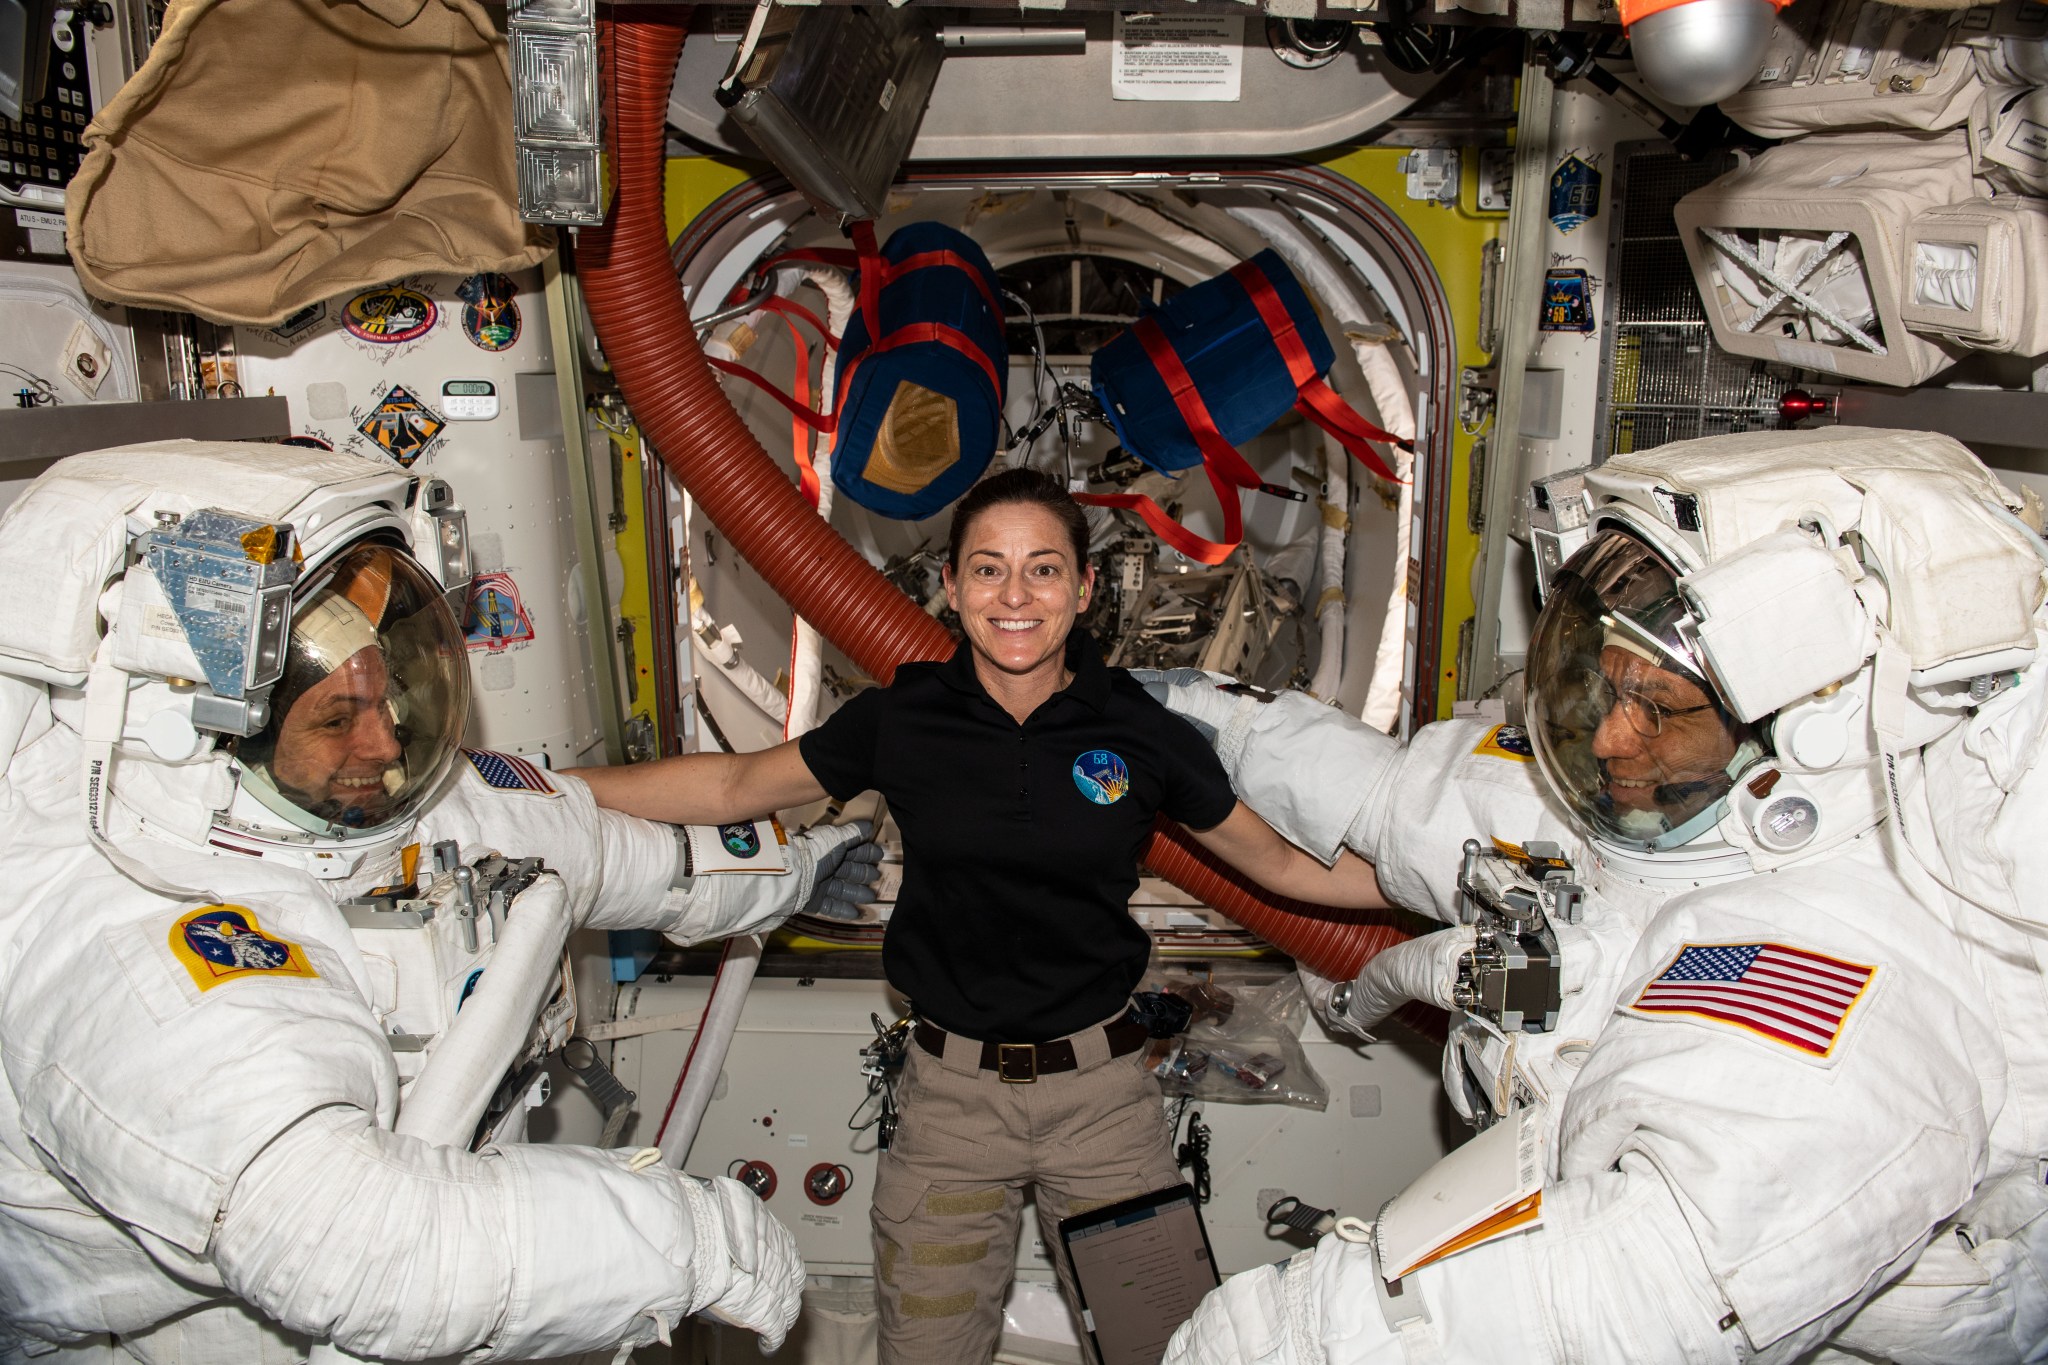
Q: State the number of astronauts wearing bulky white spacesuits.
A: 2